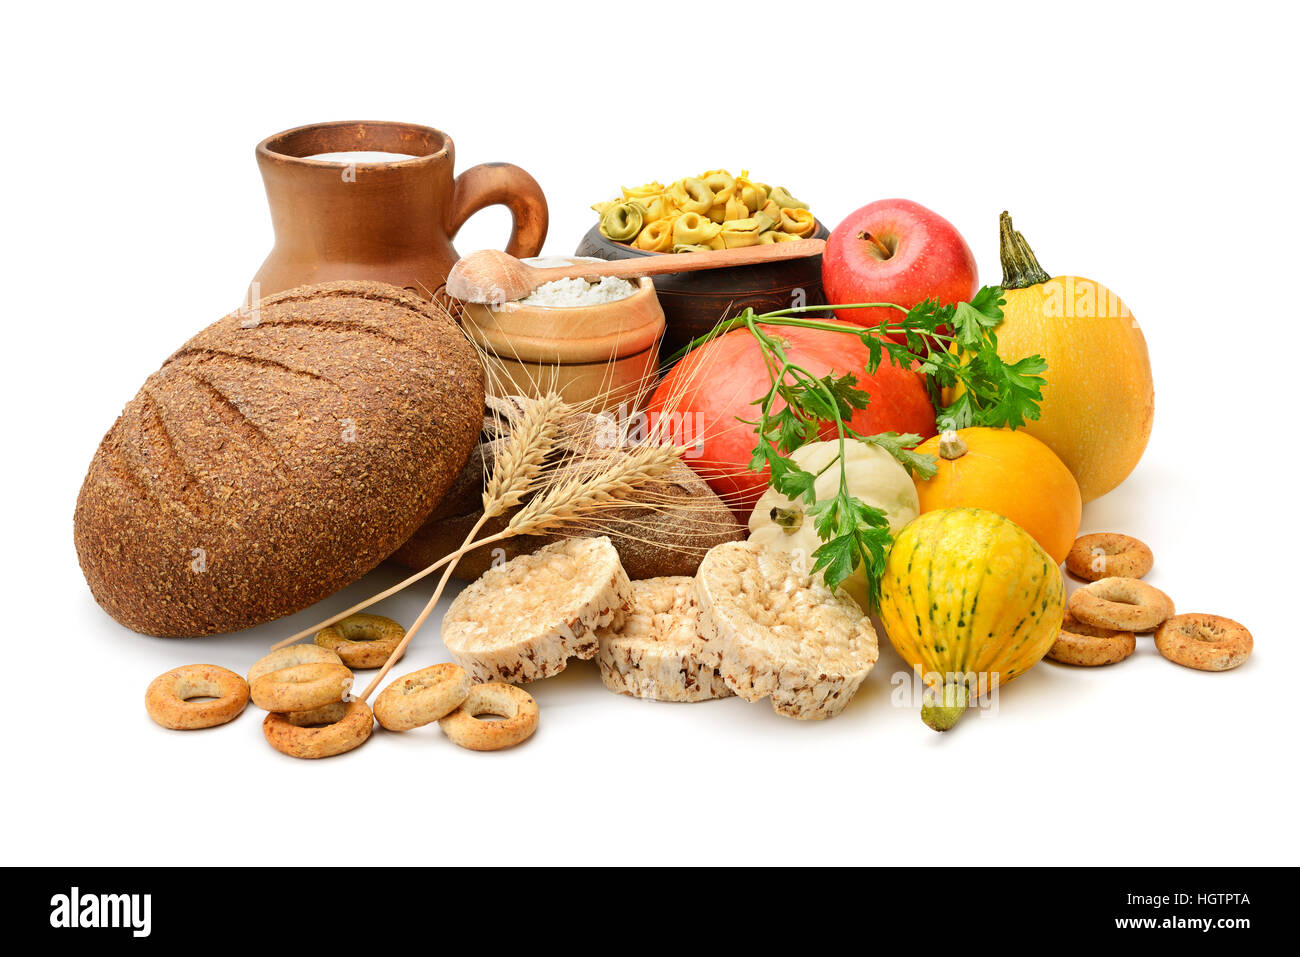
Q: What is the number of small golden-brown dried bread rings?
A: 11